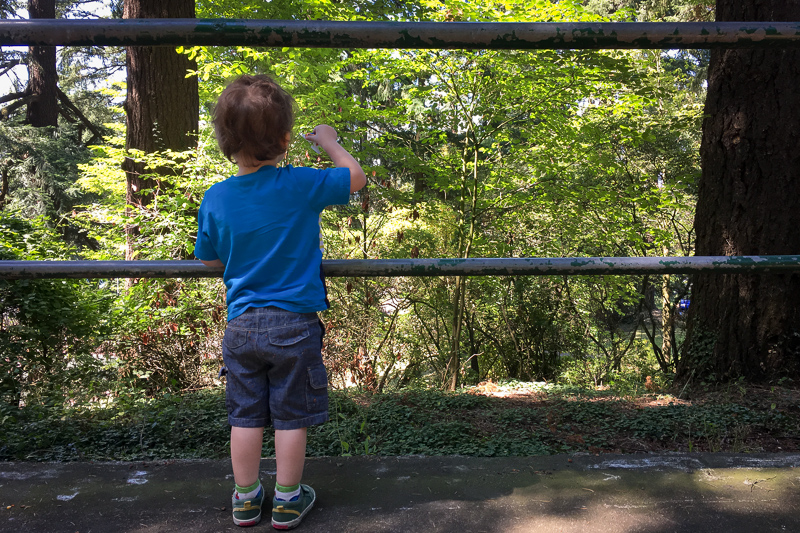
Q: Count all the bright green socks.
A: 2